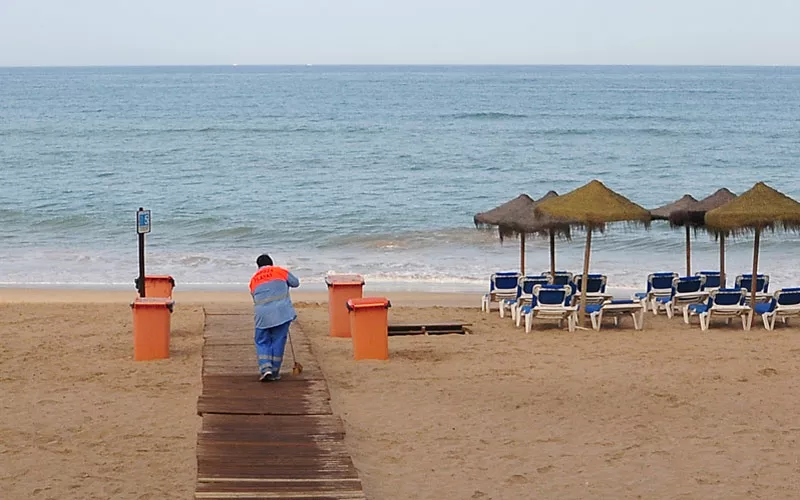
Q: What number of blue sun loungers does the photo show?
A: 12